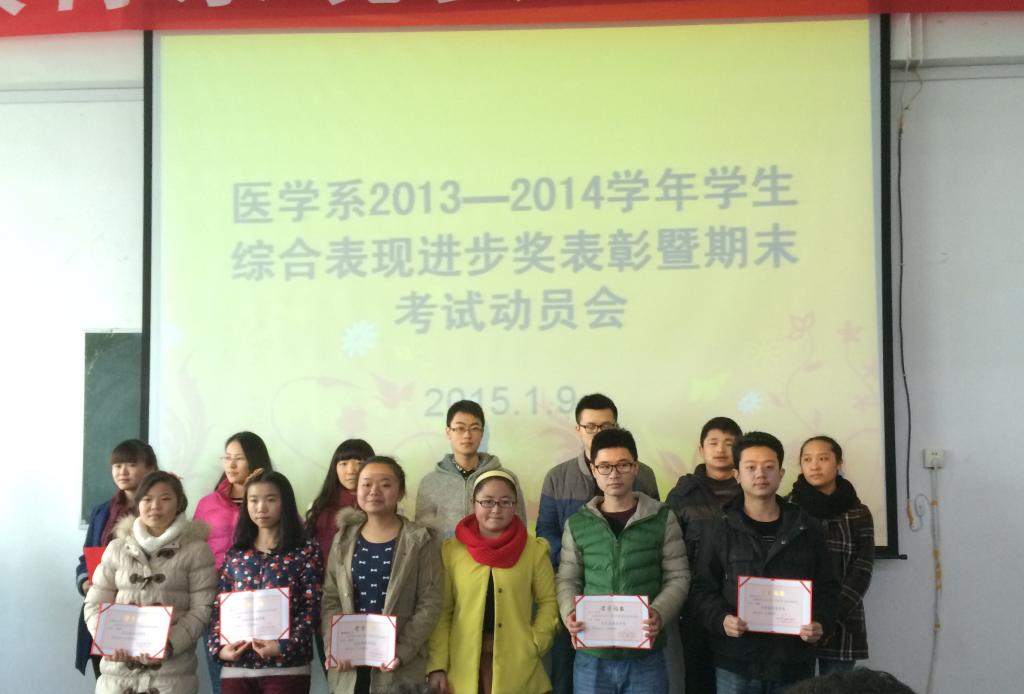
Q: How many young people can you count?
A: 13